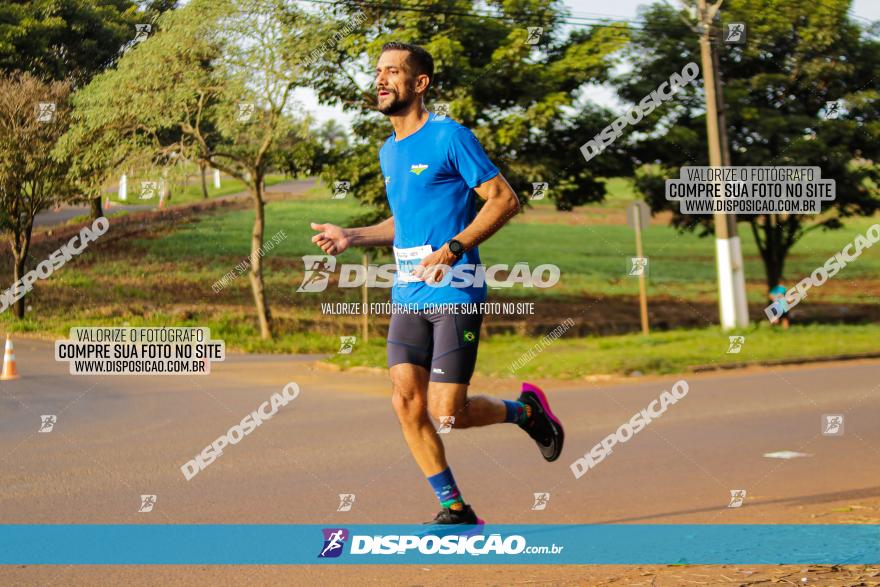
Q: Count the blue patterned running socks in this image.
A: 2